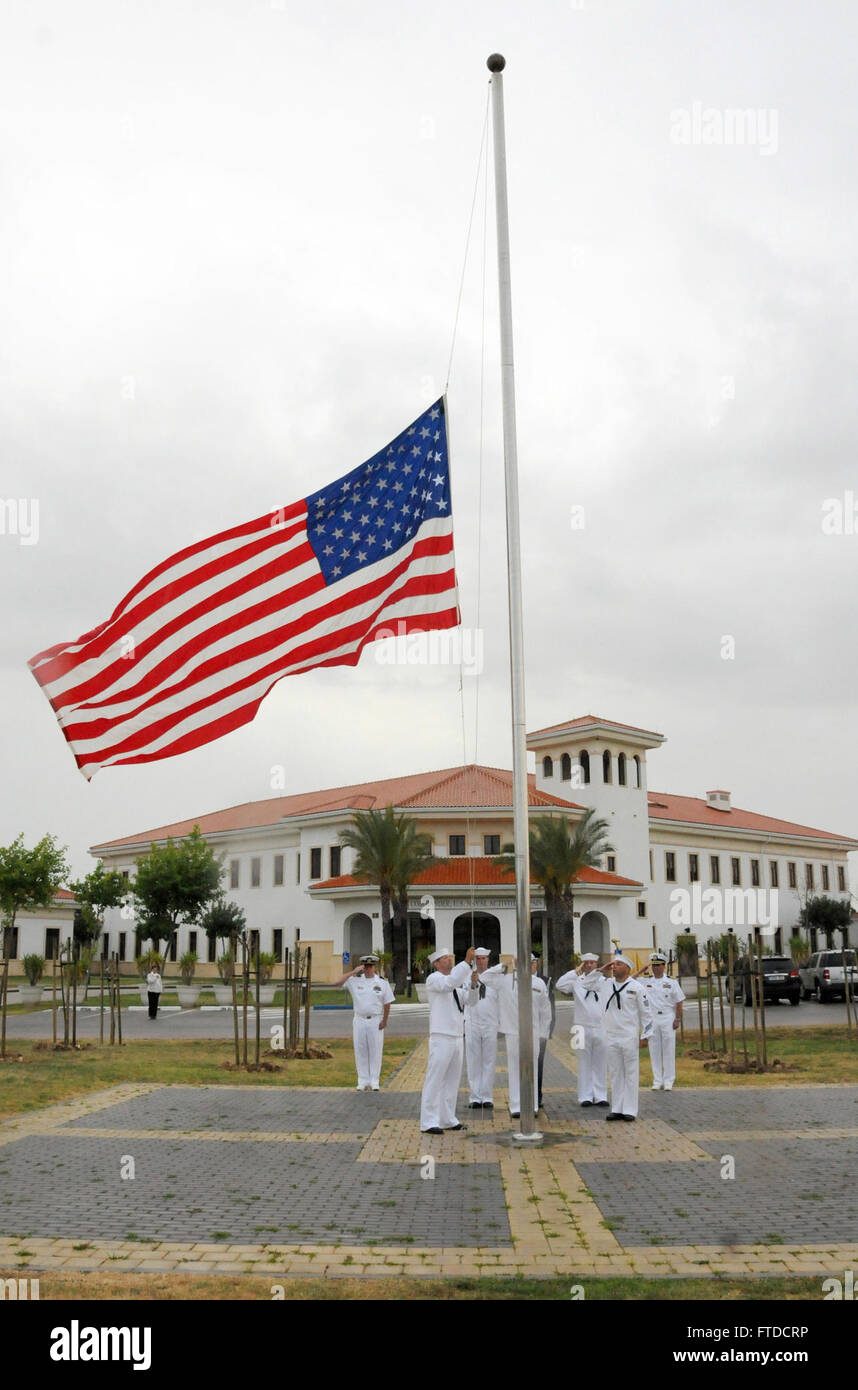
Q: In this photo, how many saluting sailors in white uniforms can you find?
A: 5